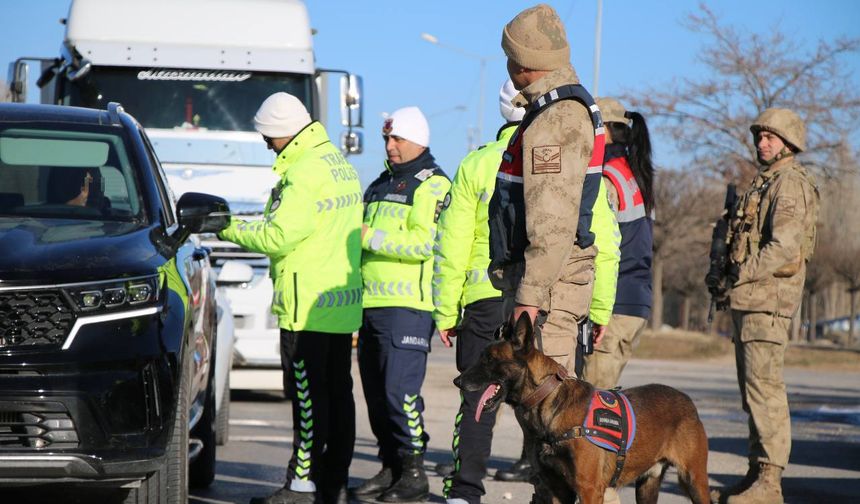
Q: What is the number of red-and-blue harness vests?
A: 1